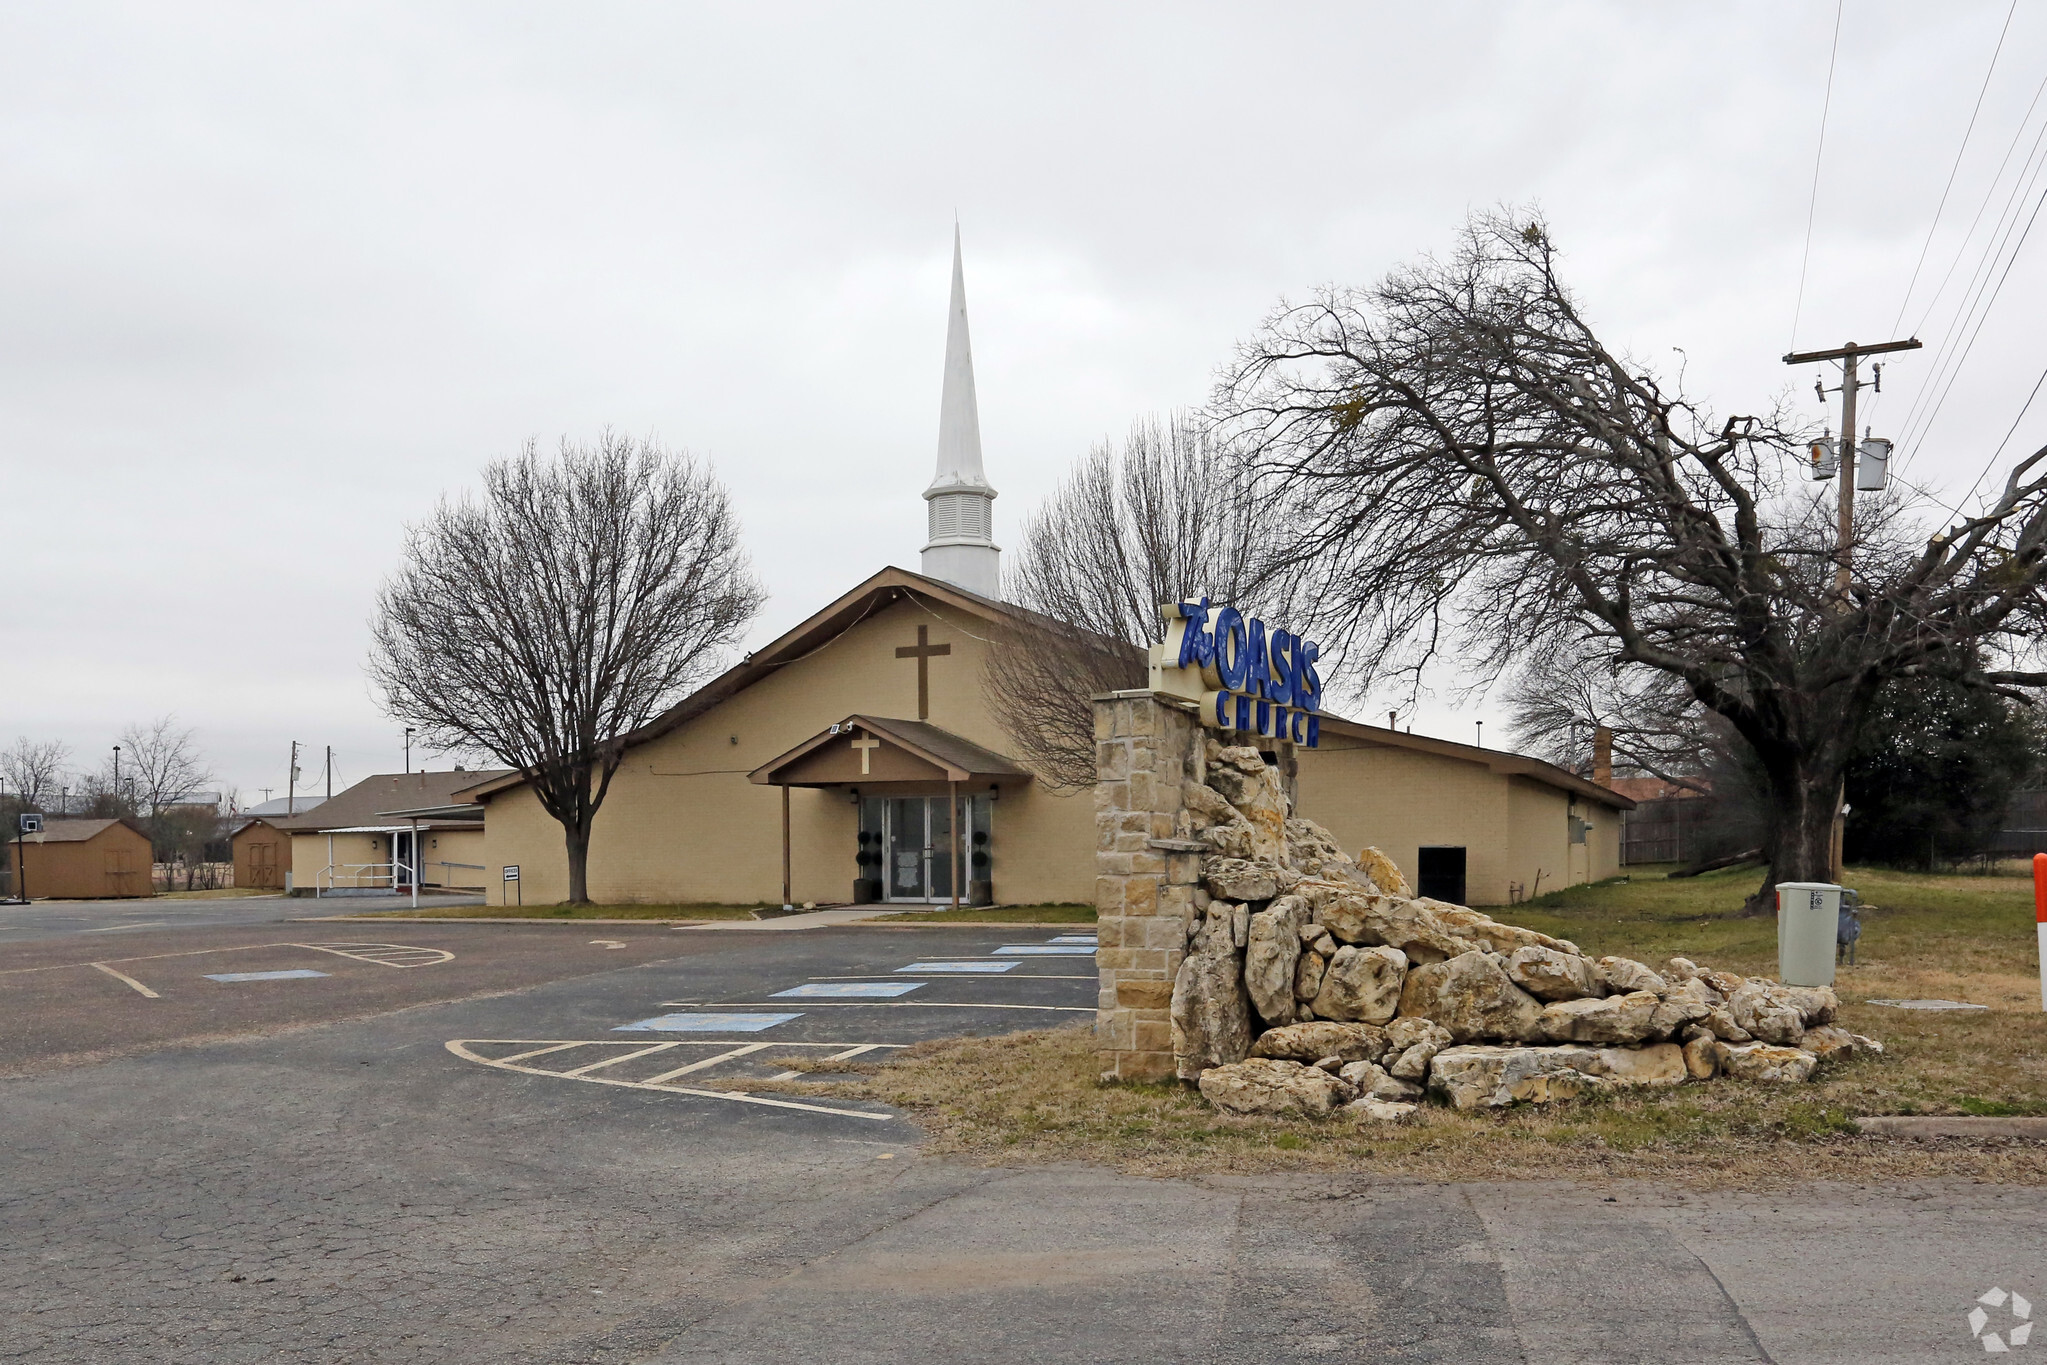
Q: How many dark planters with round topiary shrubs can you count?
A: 2